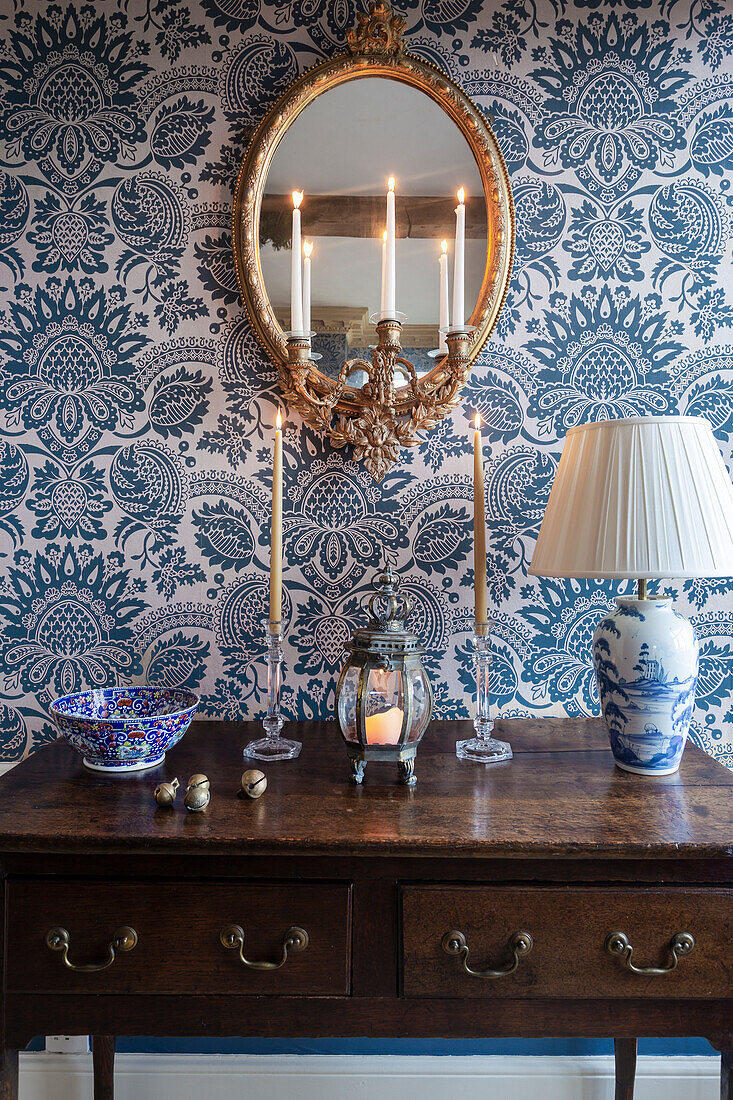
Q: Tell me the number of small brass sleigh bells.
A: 4